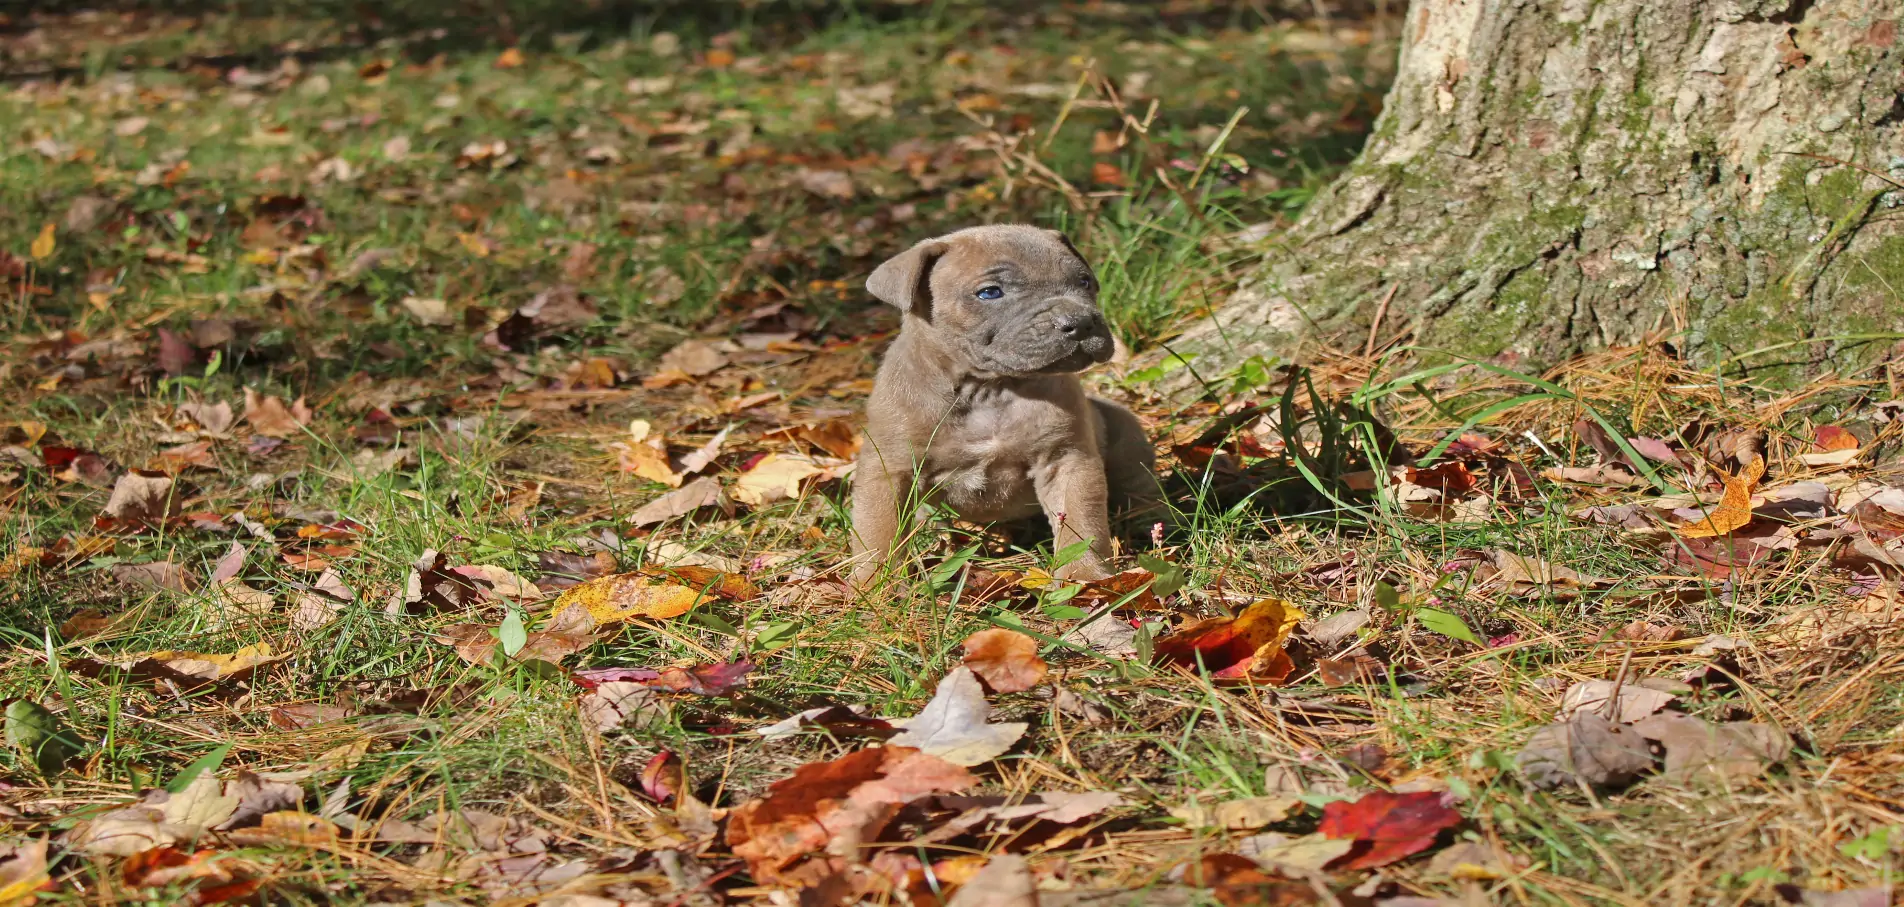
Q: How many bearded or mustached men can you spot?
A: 0